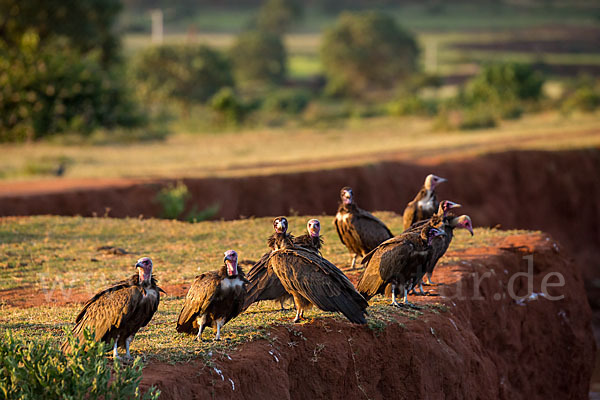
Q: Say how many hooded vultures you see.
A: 9